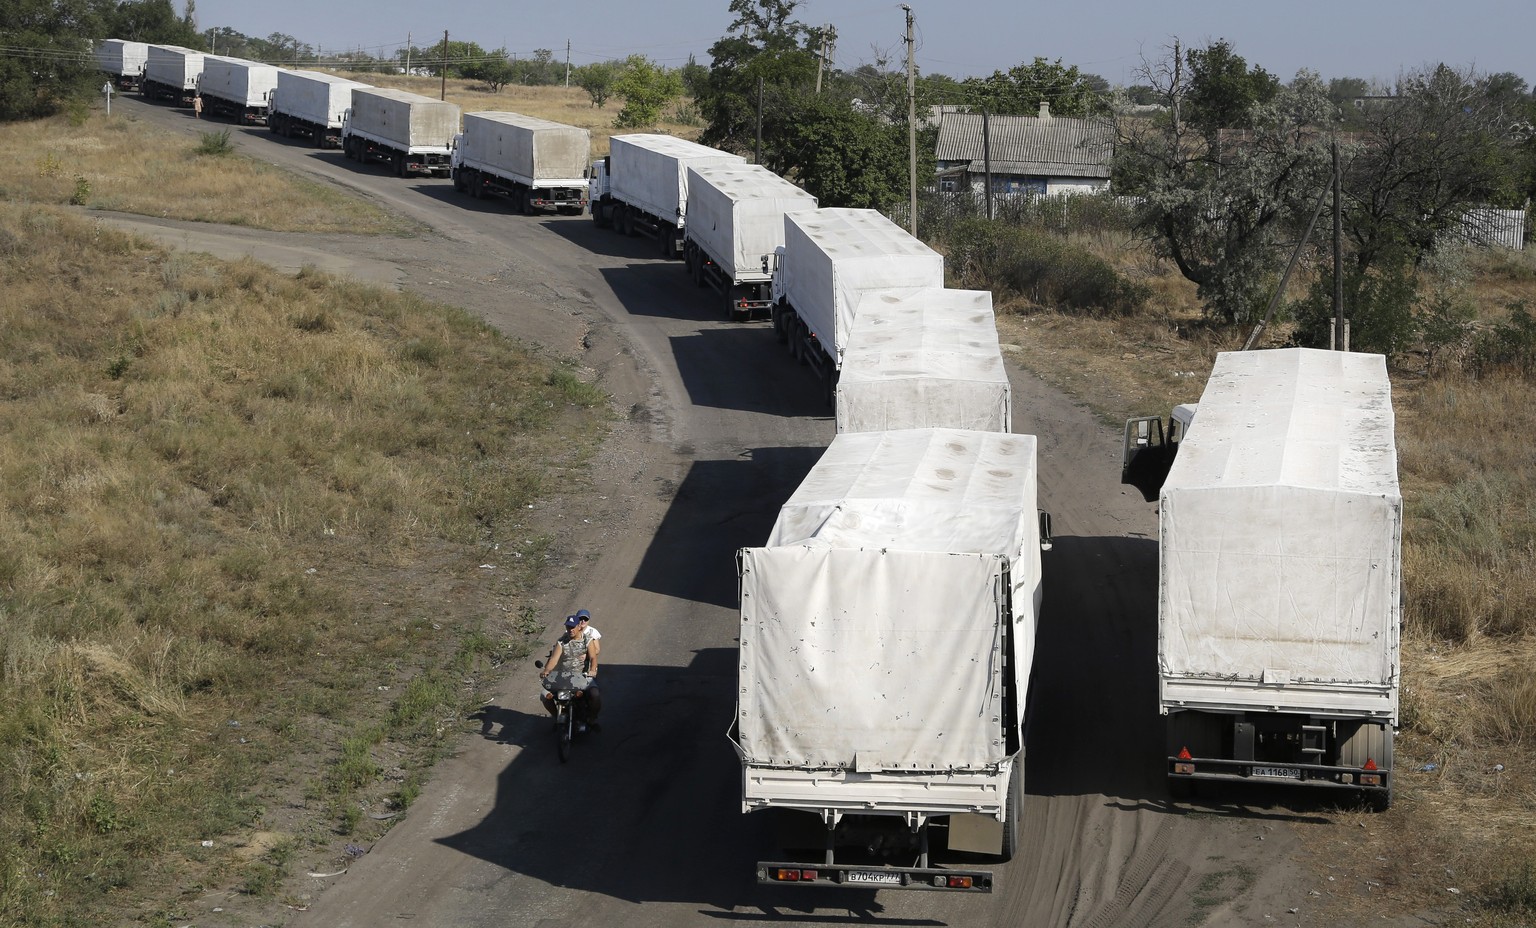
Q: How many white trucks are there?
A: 12